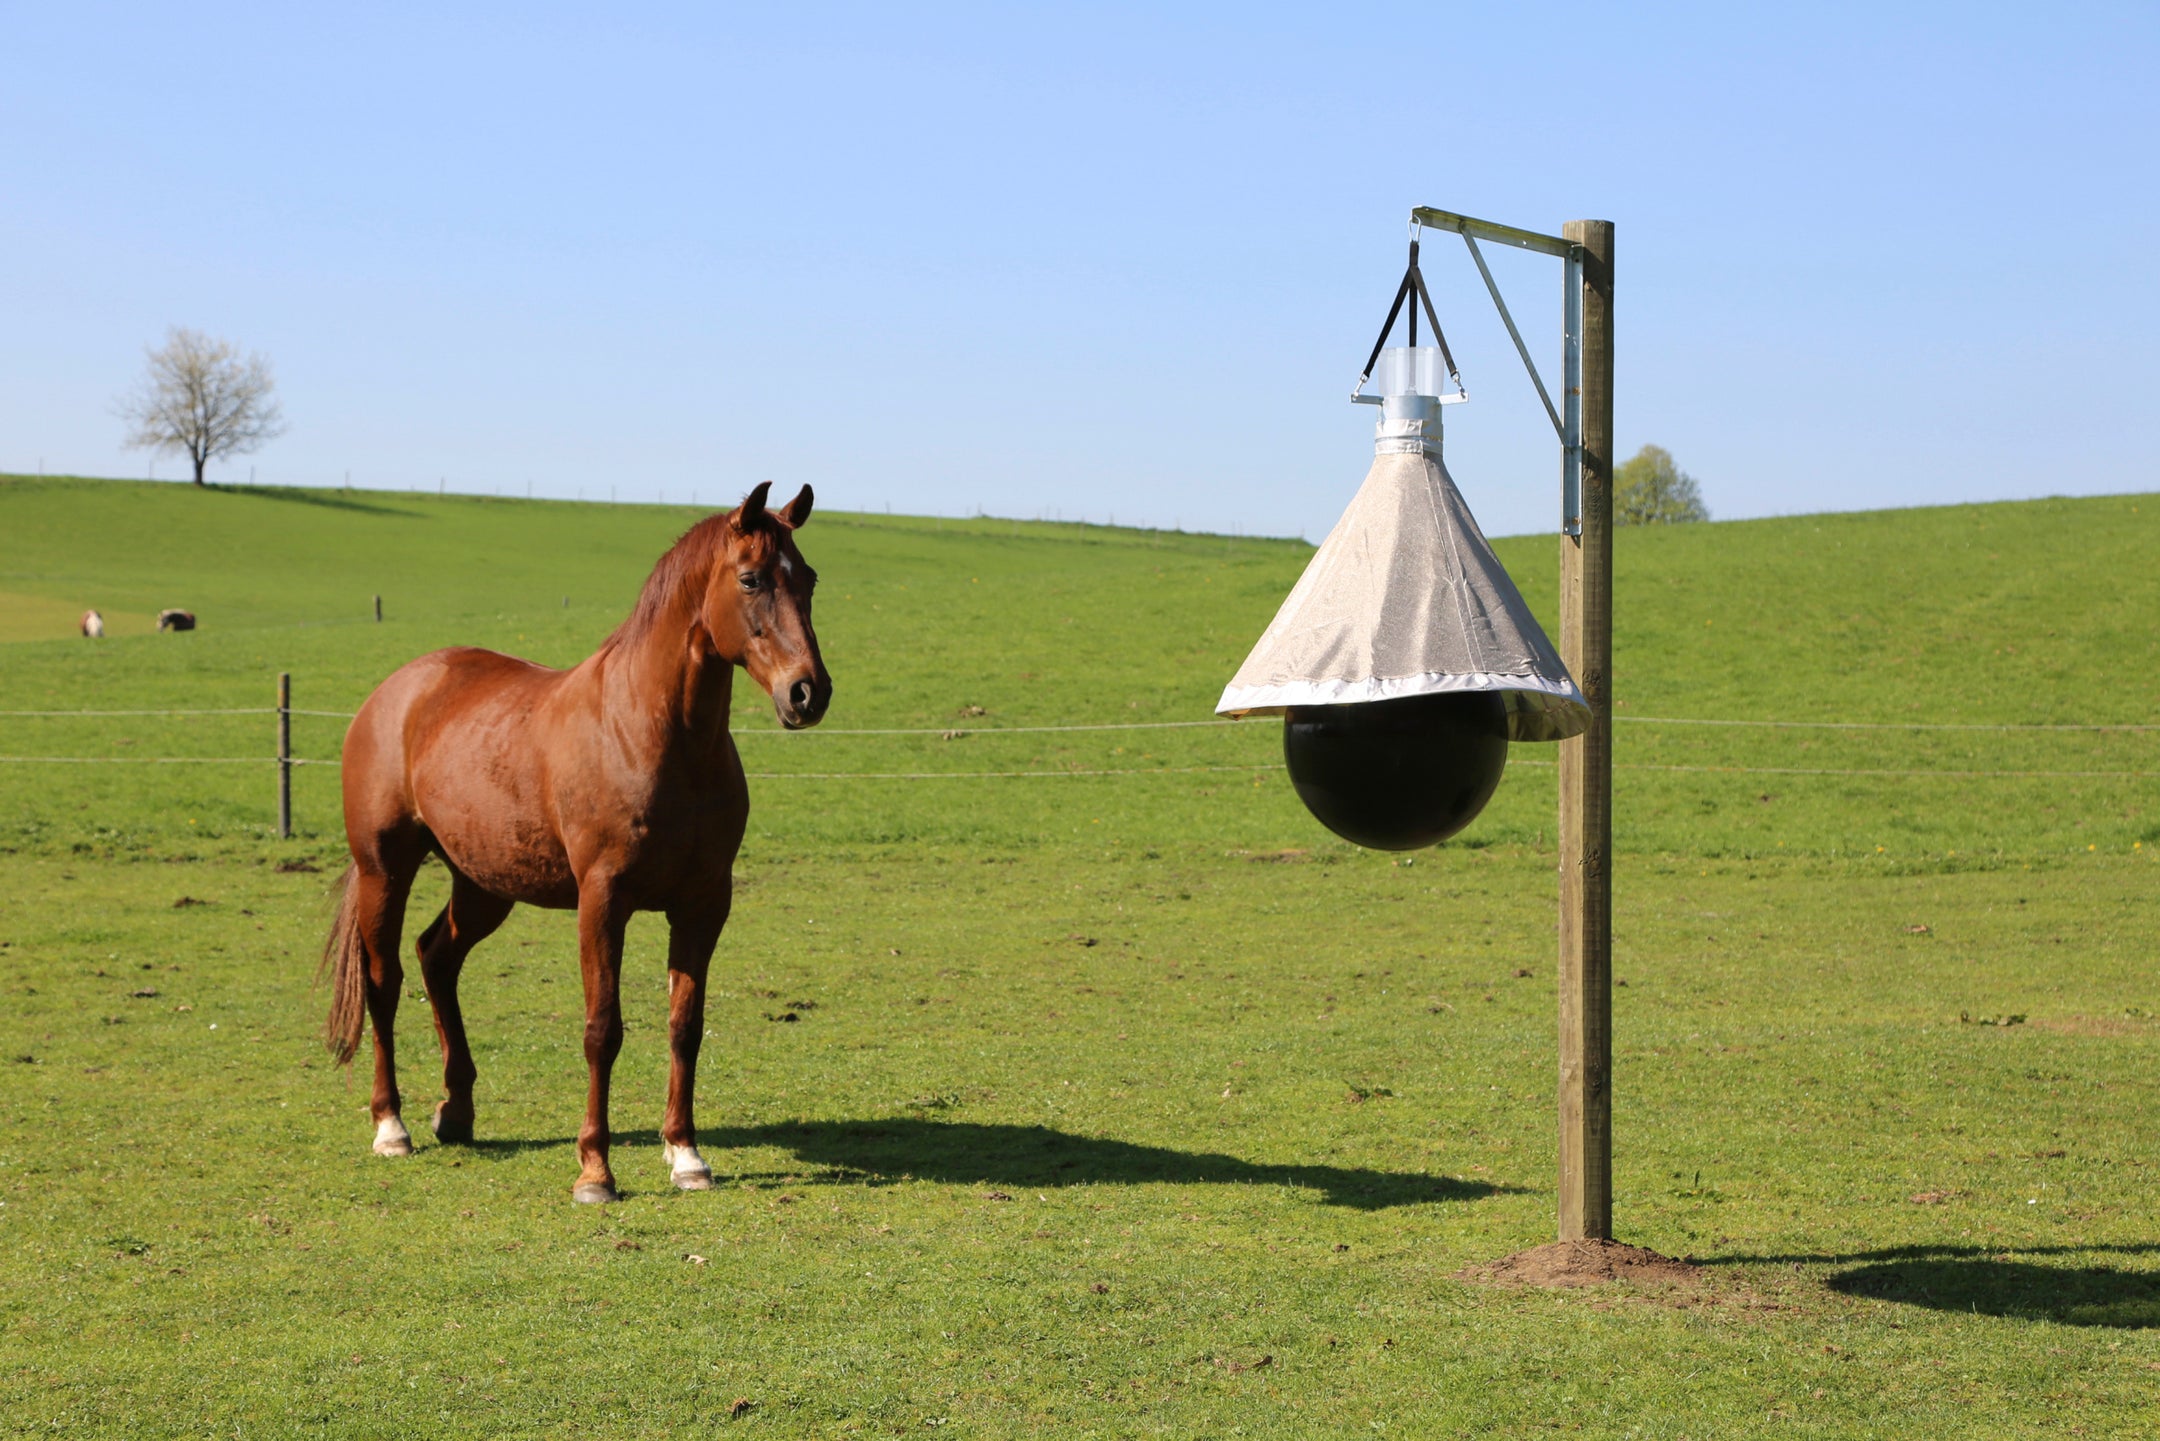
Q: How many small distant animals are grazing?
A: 2